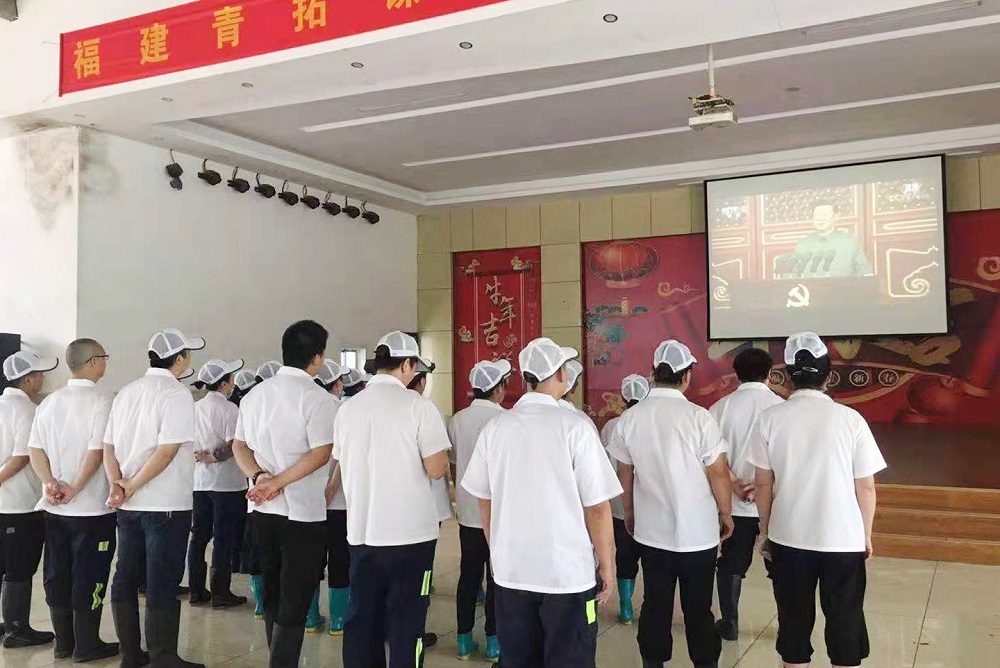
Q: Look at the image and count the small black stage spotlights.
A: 9